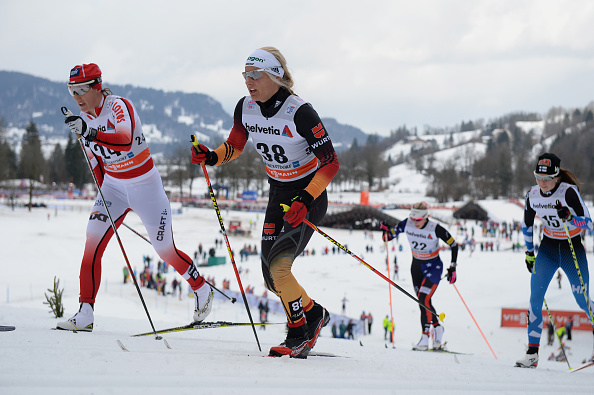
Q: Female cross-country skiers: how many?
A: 4